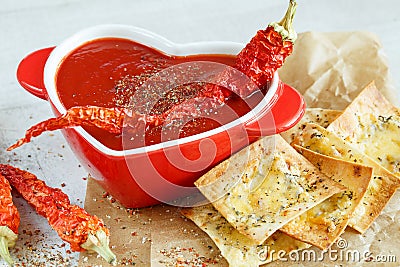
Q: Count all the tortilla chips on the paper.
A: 6